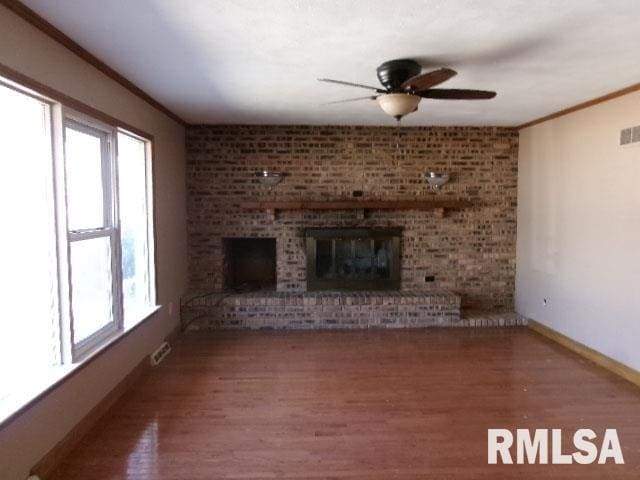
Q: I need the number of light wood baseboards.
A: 1